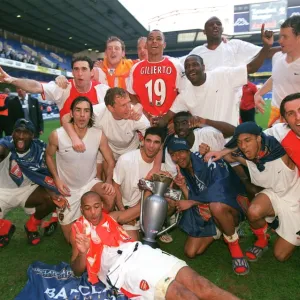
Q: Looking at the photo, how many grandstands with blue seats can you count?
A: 2